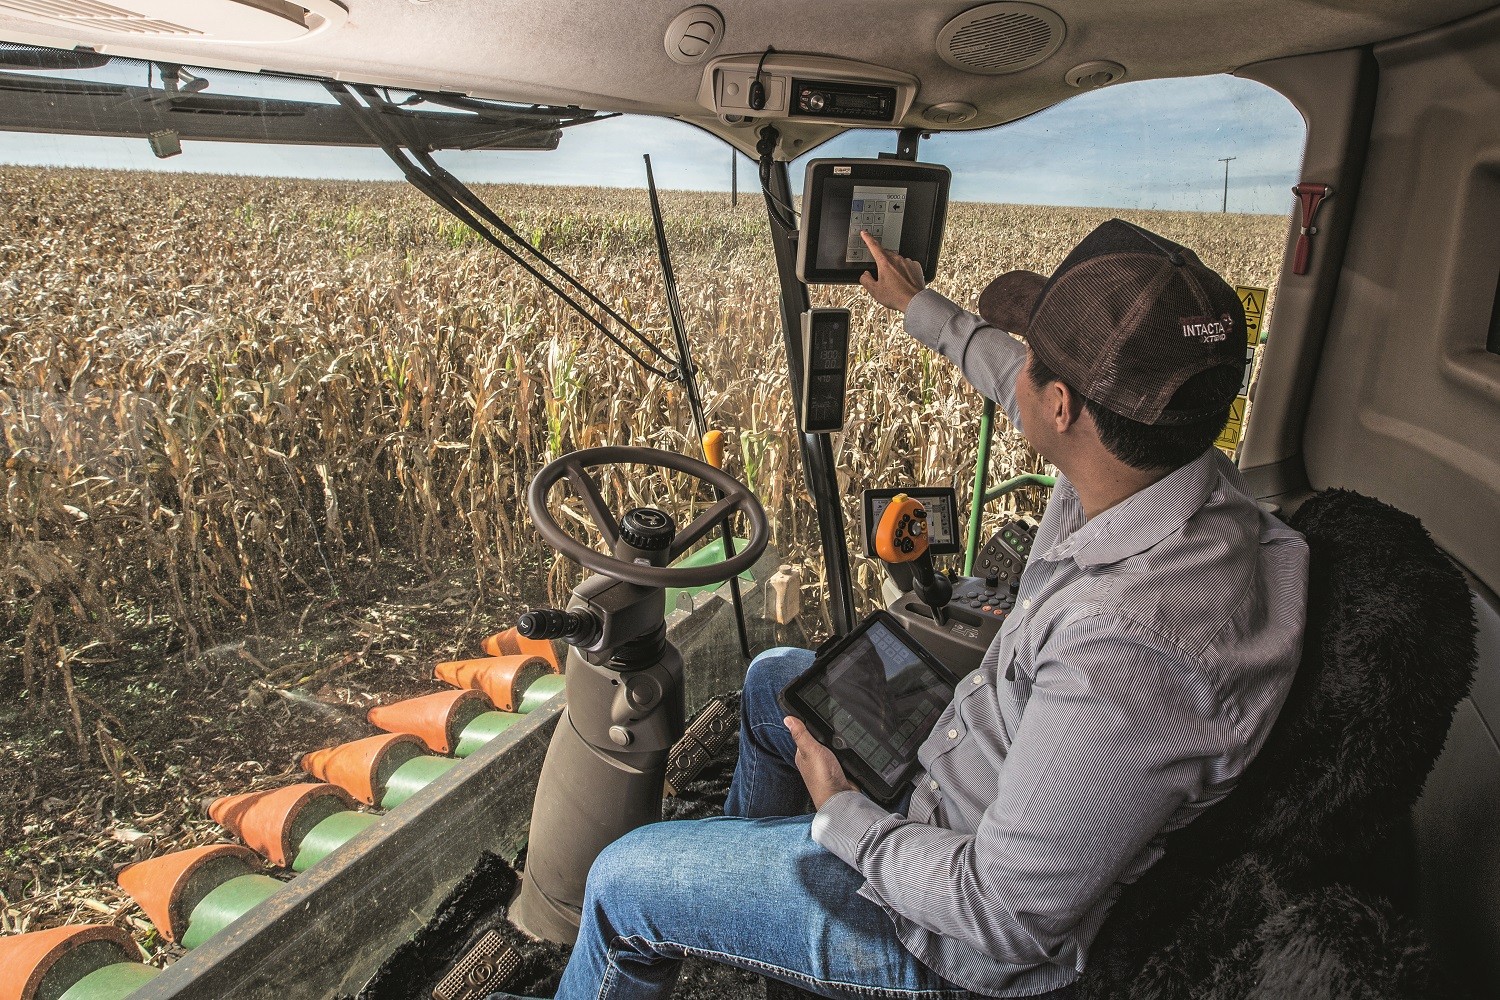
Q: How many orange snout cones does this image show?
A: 7